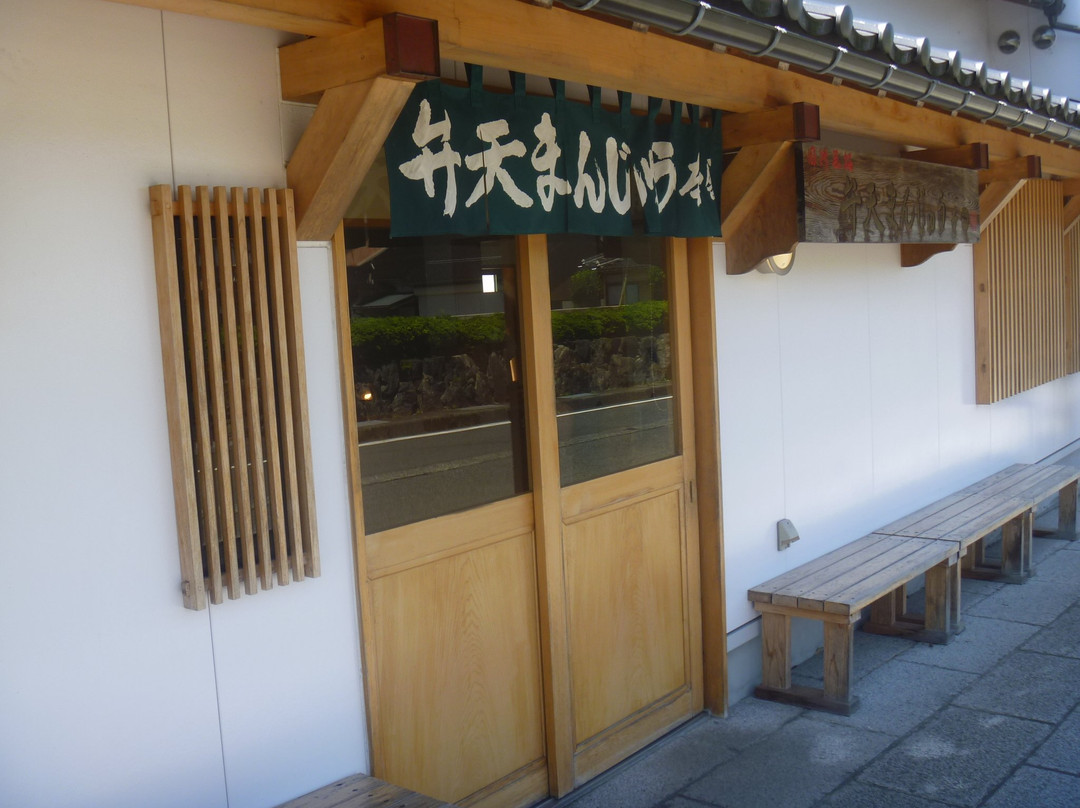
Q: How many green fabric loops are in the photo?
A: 9